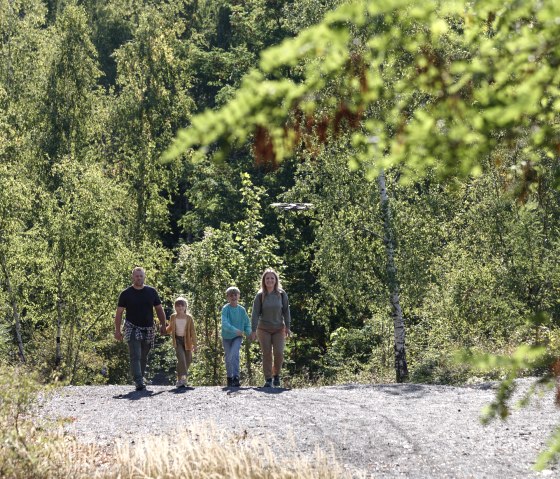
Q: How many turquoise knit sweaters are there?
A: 1